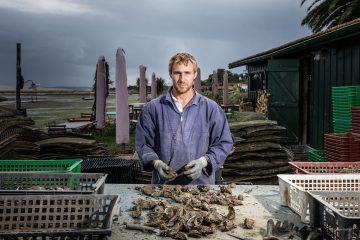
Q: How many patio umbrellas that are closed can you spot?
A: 7